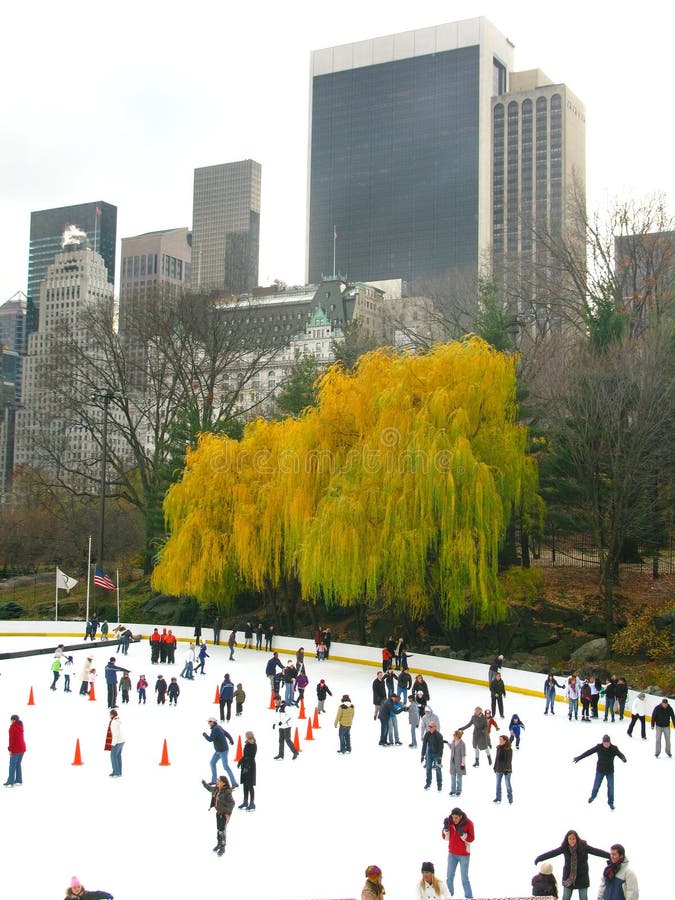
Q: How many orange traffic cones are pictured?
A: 11